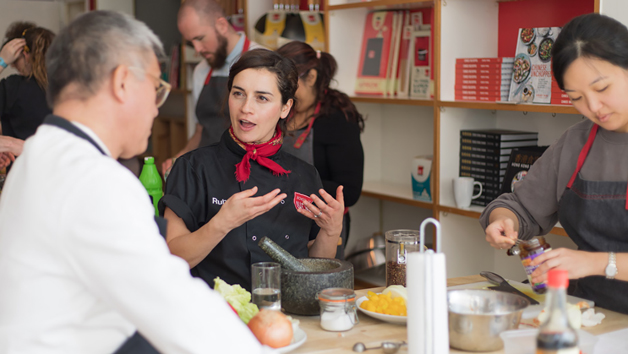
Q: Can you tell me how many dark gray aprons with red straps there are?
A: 3